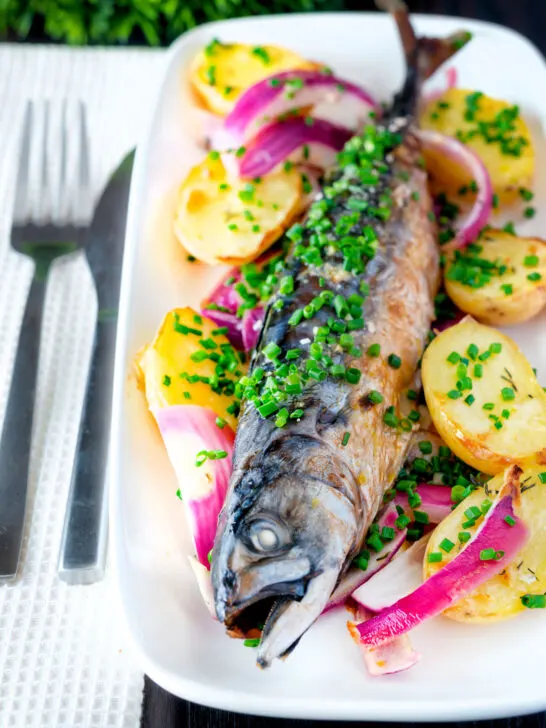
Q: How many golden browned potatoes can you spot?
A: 7